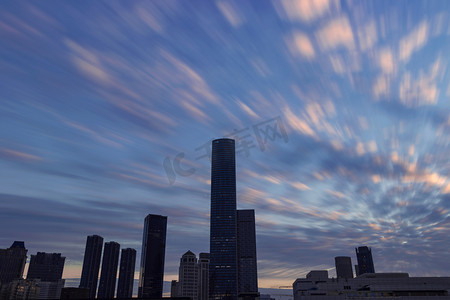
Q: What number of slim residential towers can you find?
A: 3